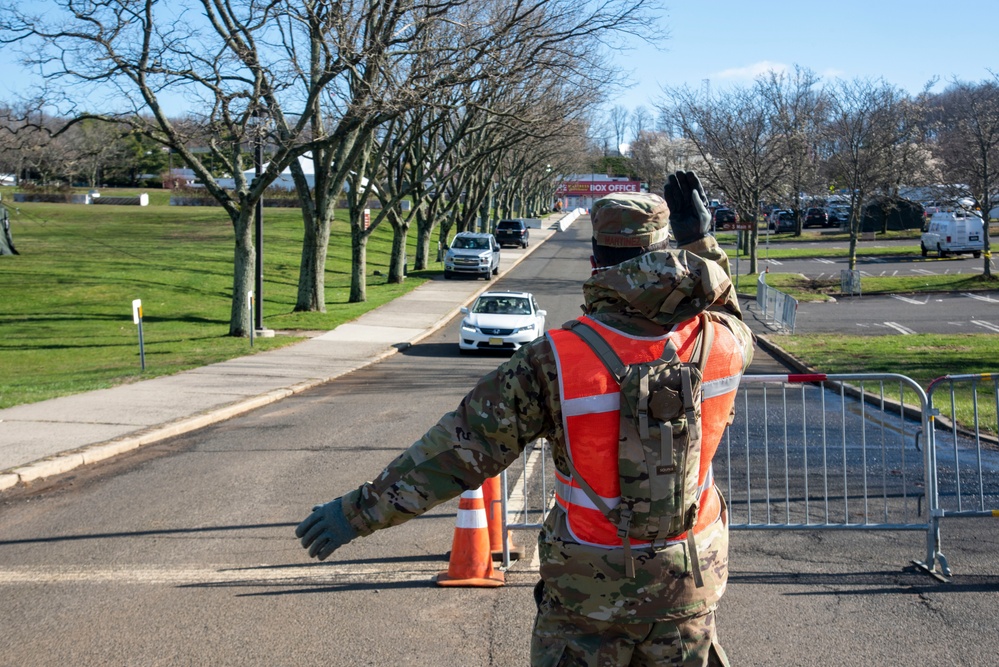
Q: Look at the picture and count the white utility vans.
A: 1